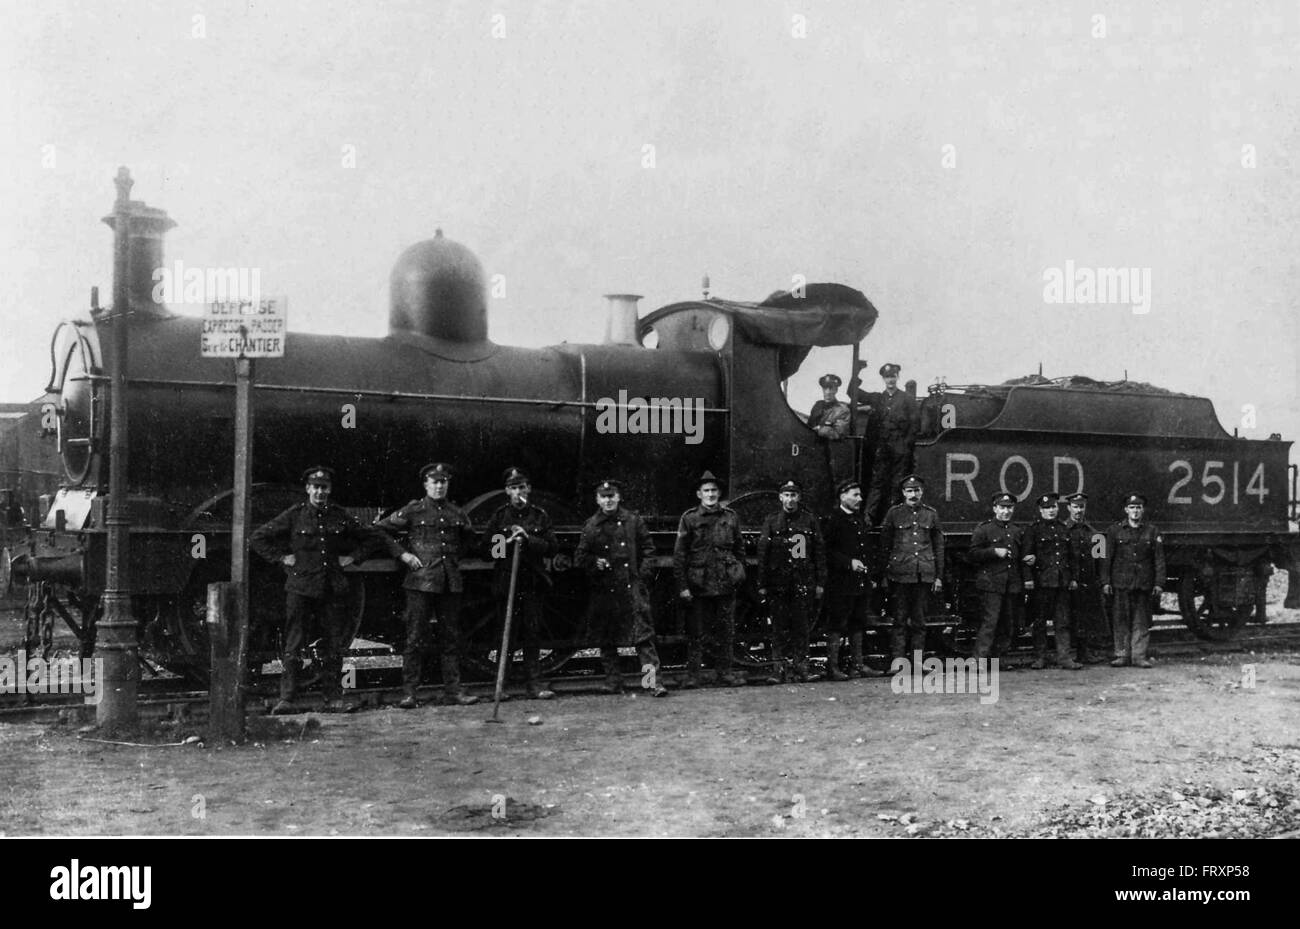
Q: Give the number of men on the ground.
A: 12